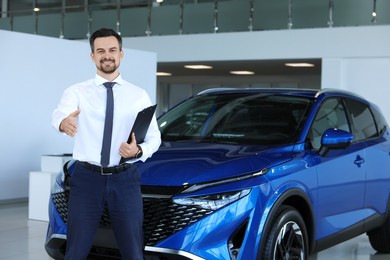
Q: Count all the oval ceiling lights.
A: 4